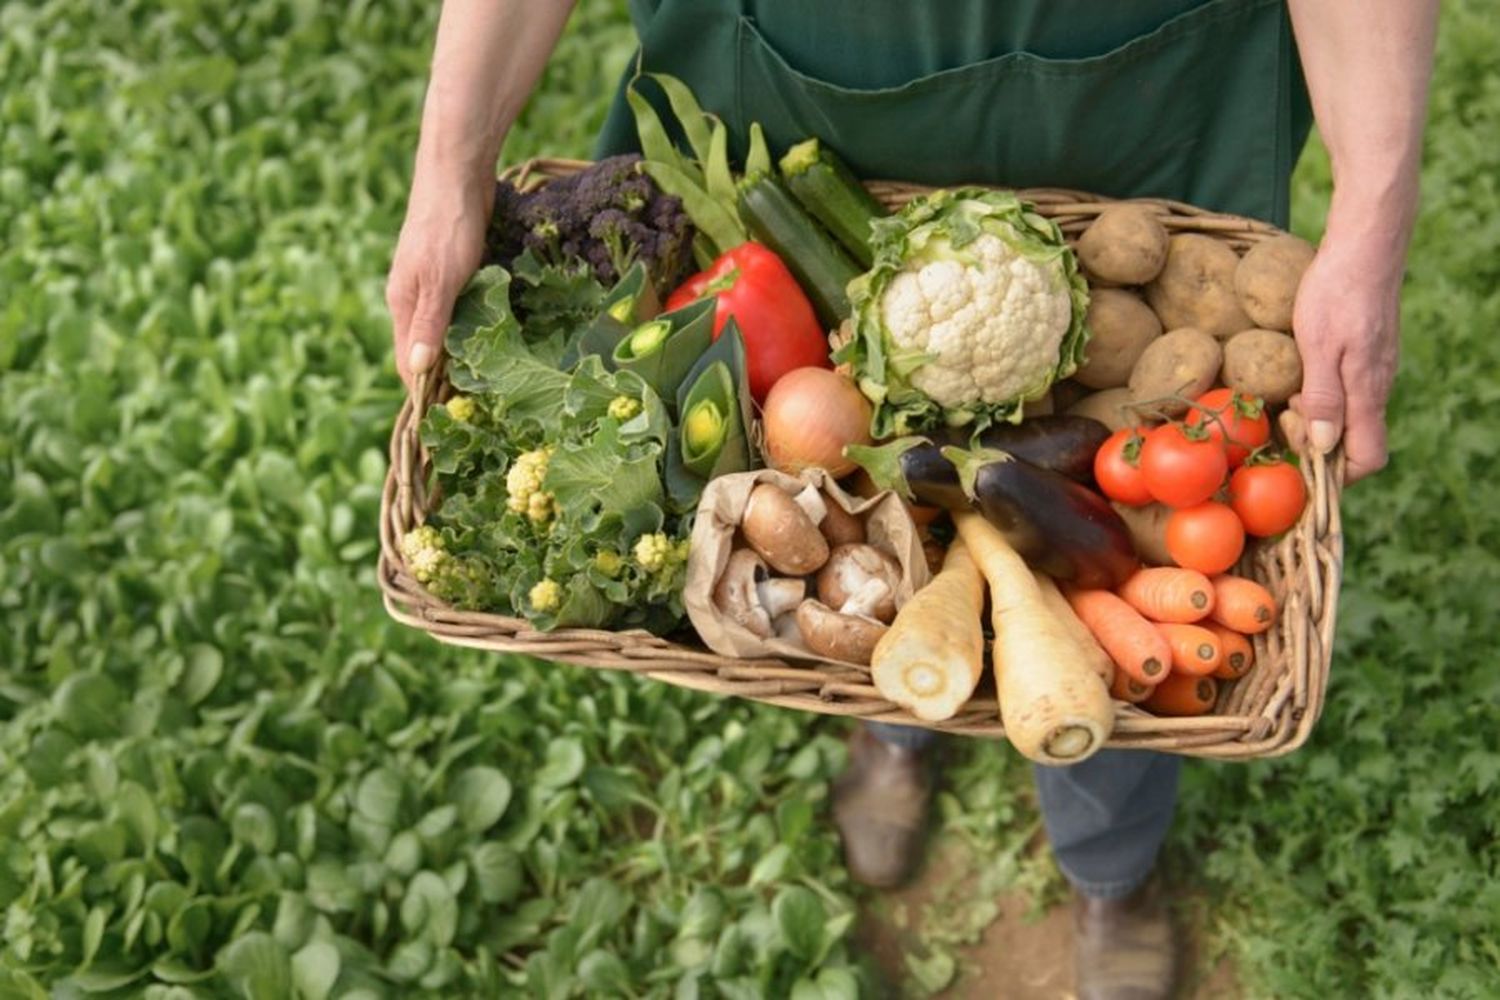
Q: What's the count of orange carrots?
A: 7